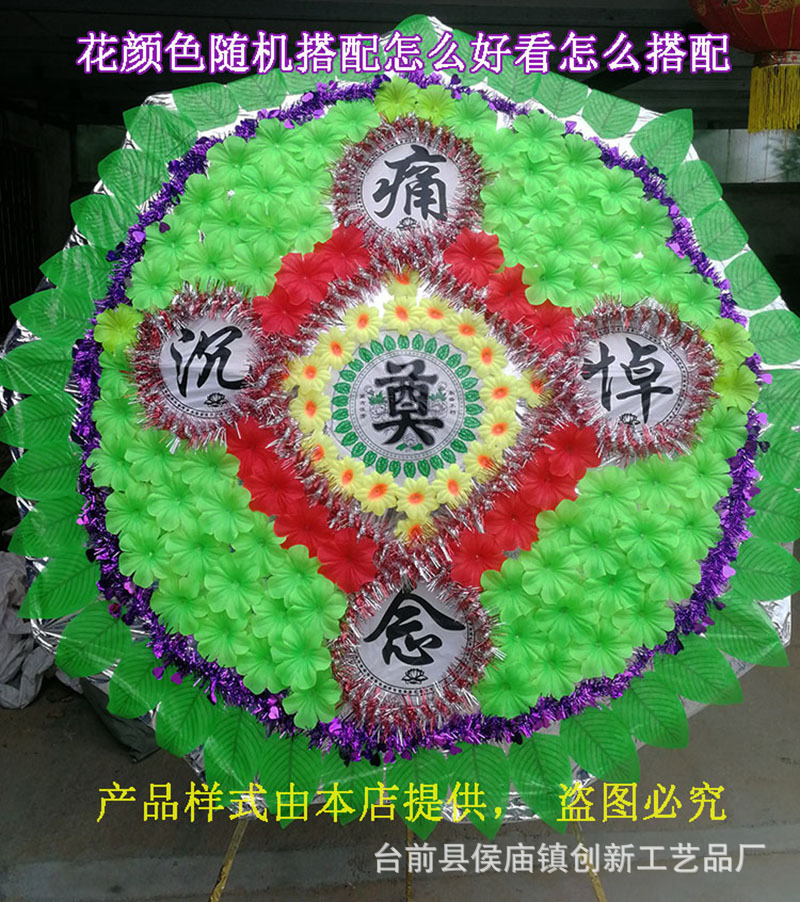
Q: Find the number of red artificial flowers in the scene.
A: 14